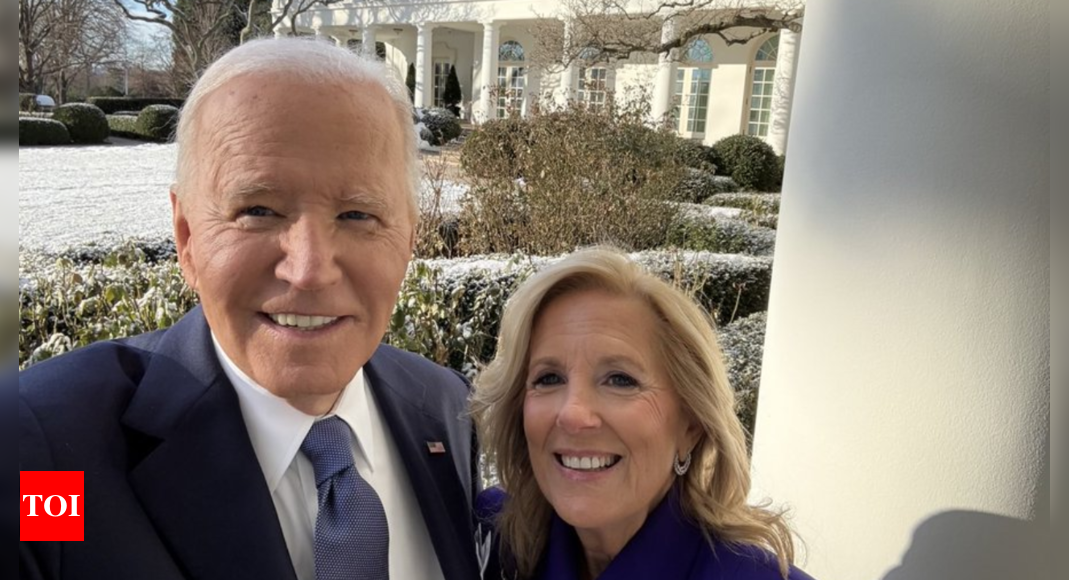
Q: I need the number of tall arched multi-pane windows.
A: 4